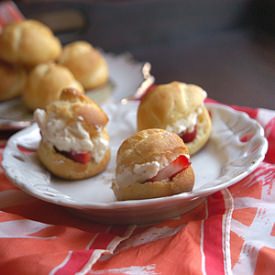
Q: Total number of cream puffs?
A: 7